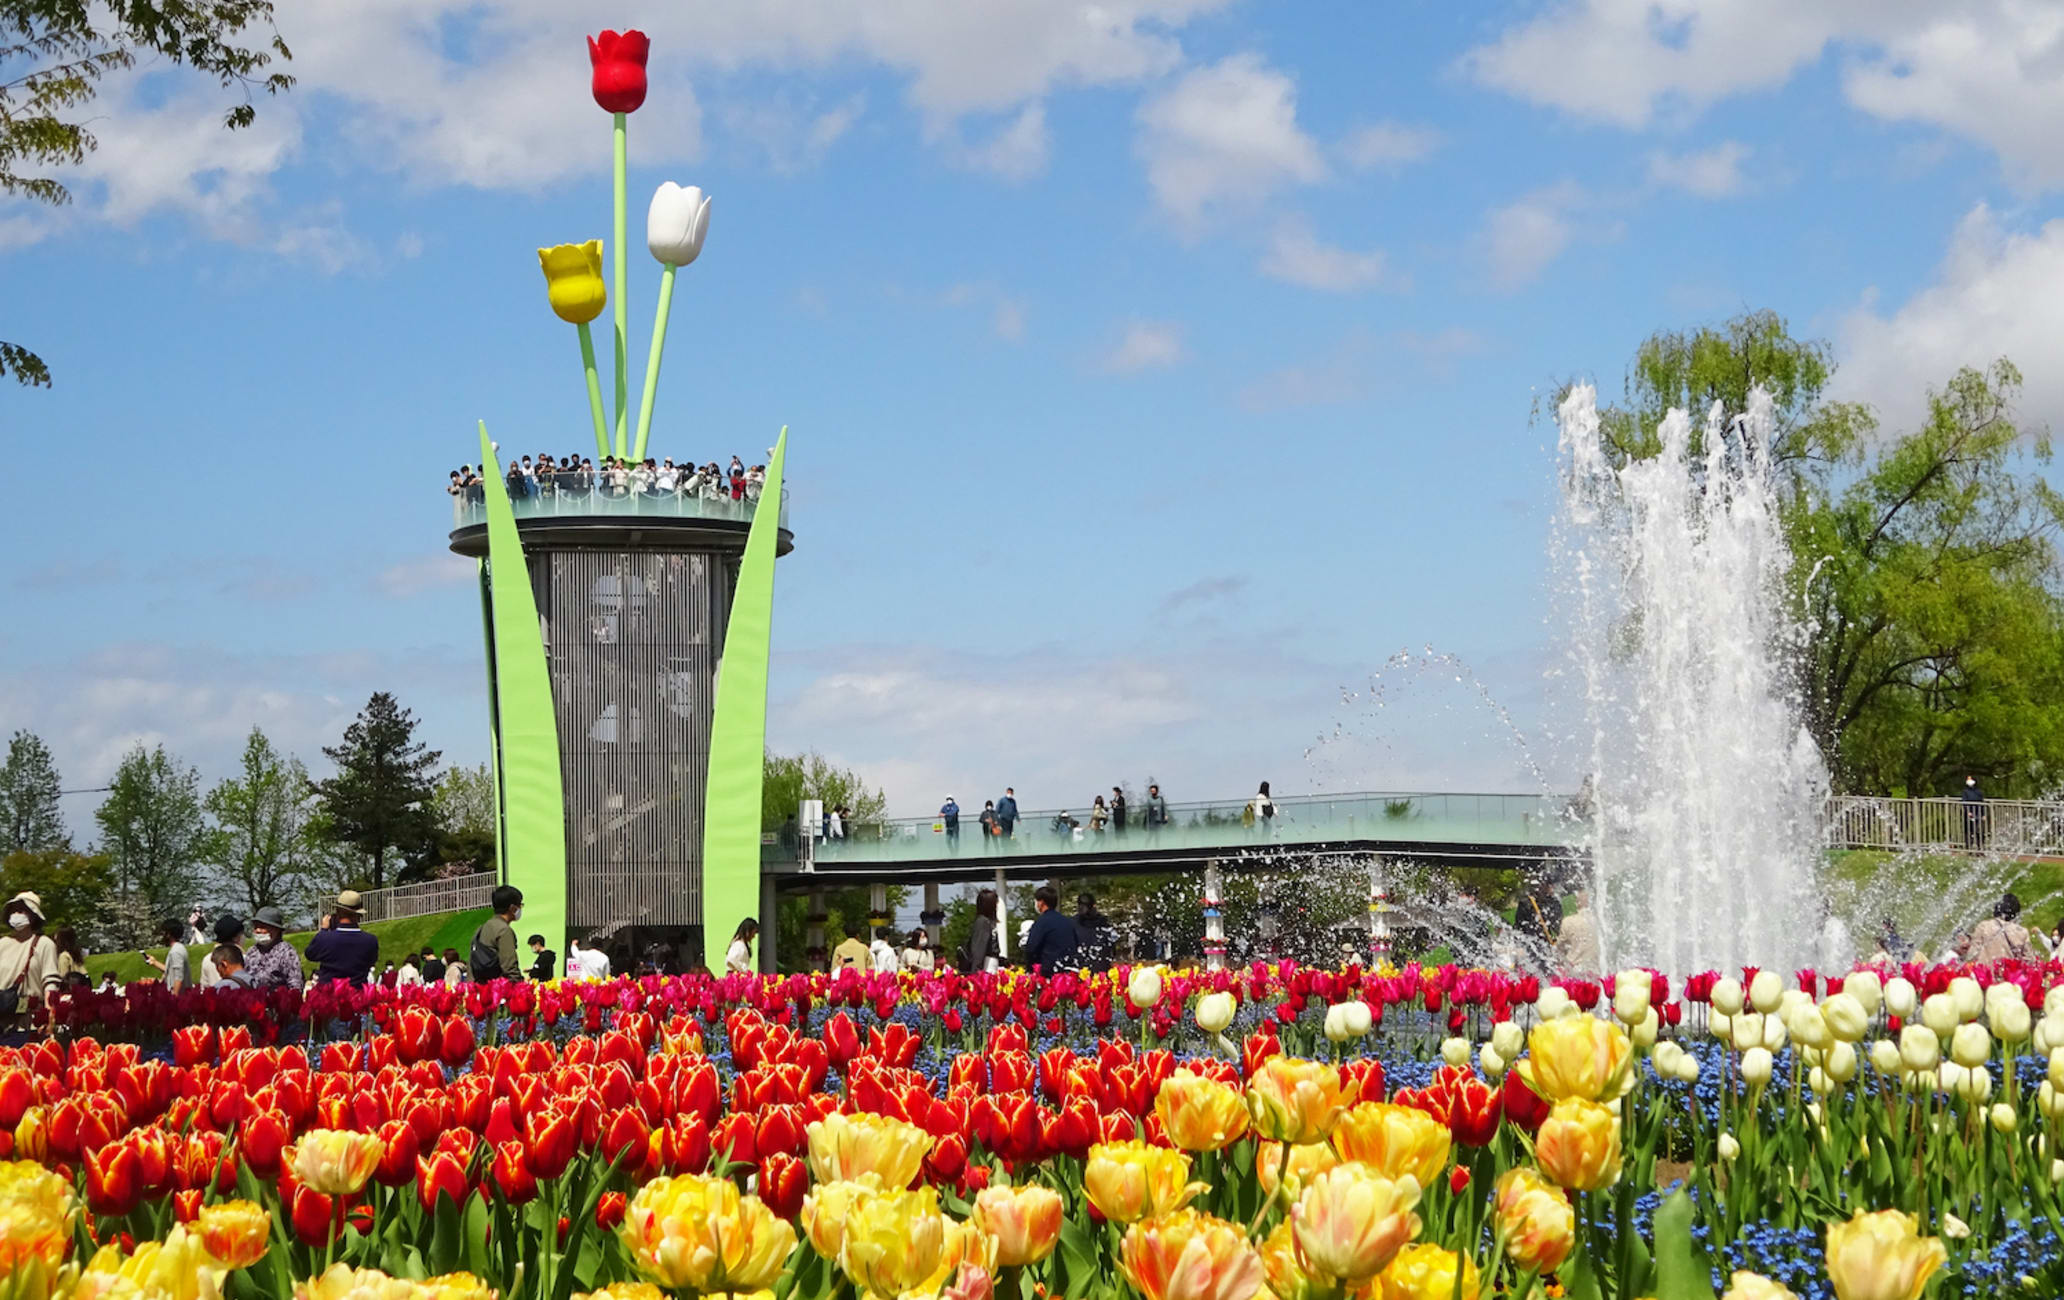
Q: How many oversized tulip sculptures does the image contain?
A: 3